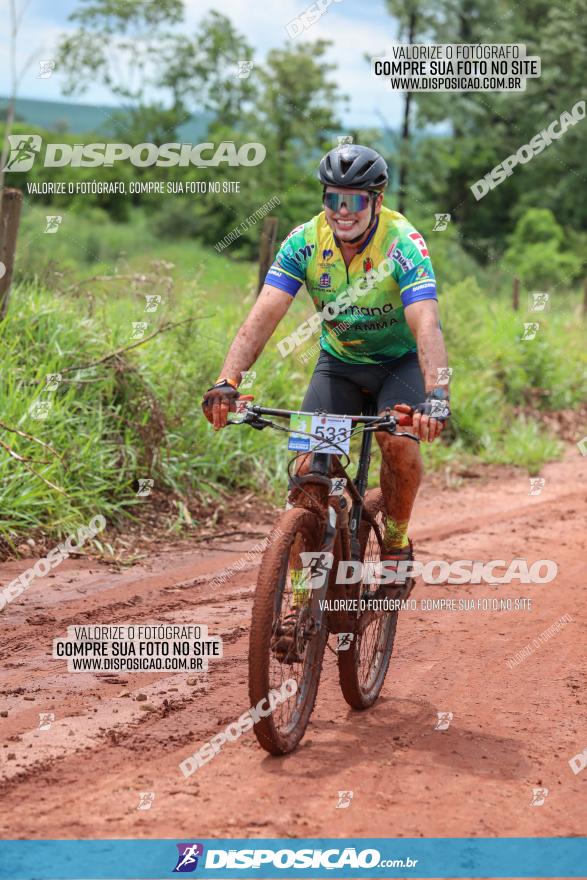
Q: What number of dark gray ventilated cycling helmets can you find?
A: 1